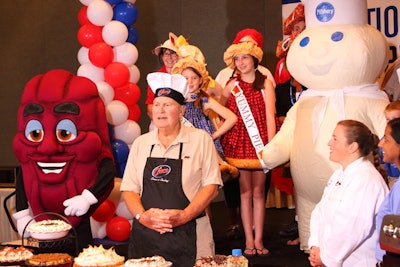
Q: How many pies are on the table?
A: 6